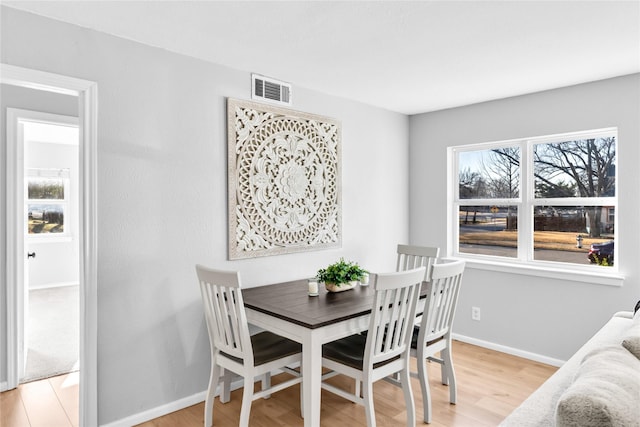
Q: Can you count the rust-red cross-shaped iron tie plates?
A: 0